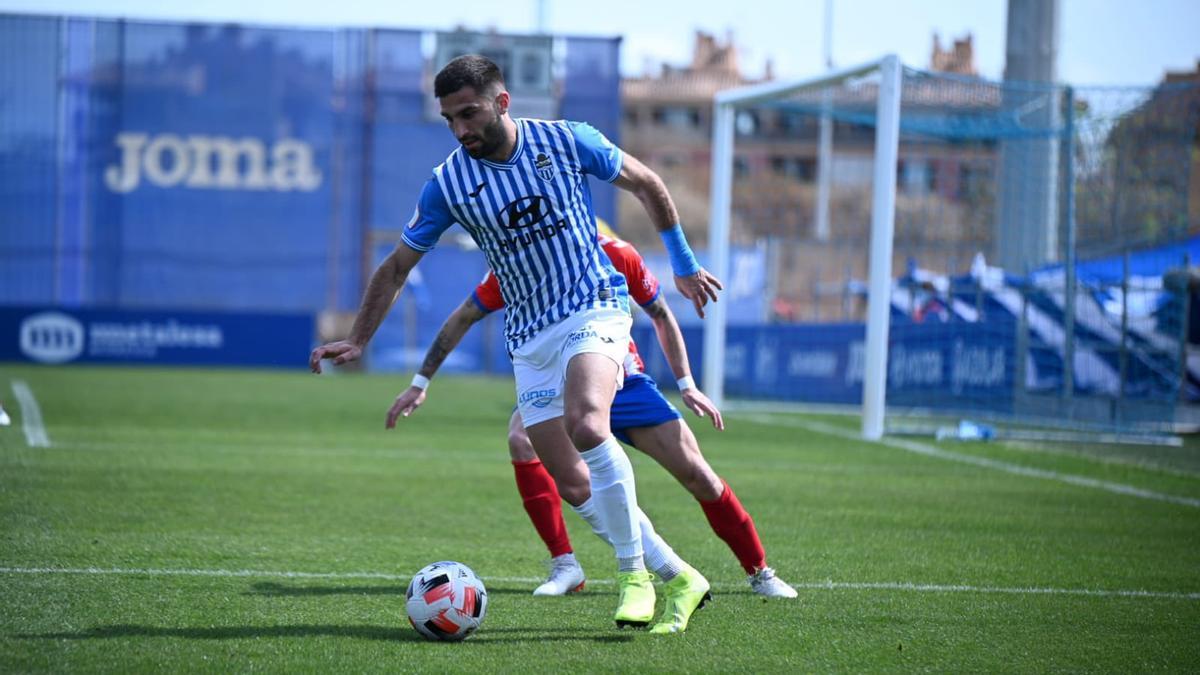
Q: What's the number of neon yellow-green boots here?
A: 2